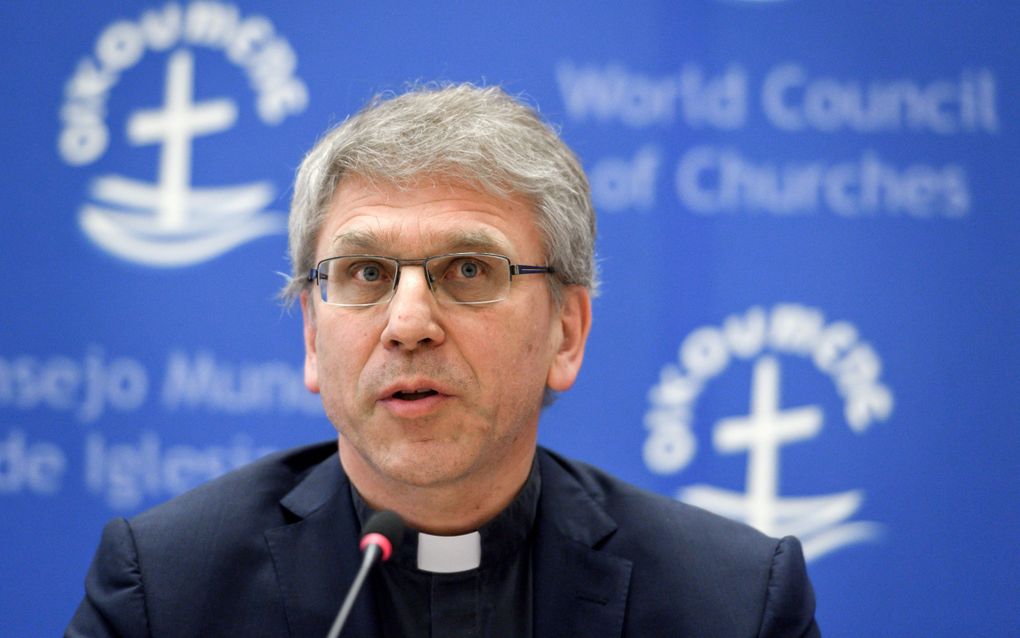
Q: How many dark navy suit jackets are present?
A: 1